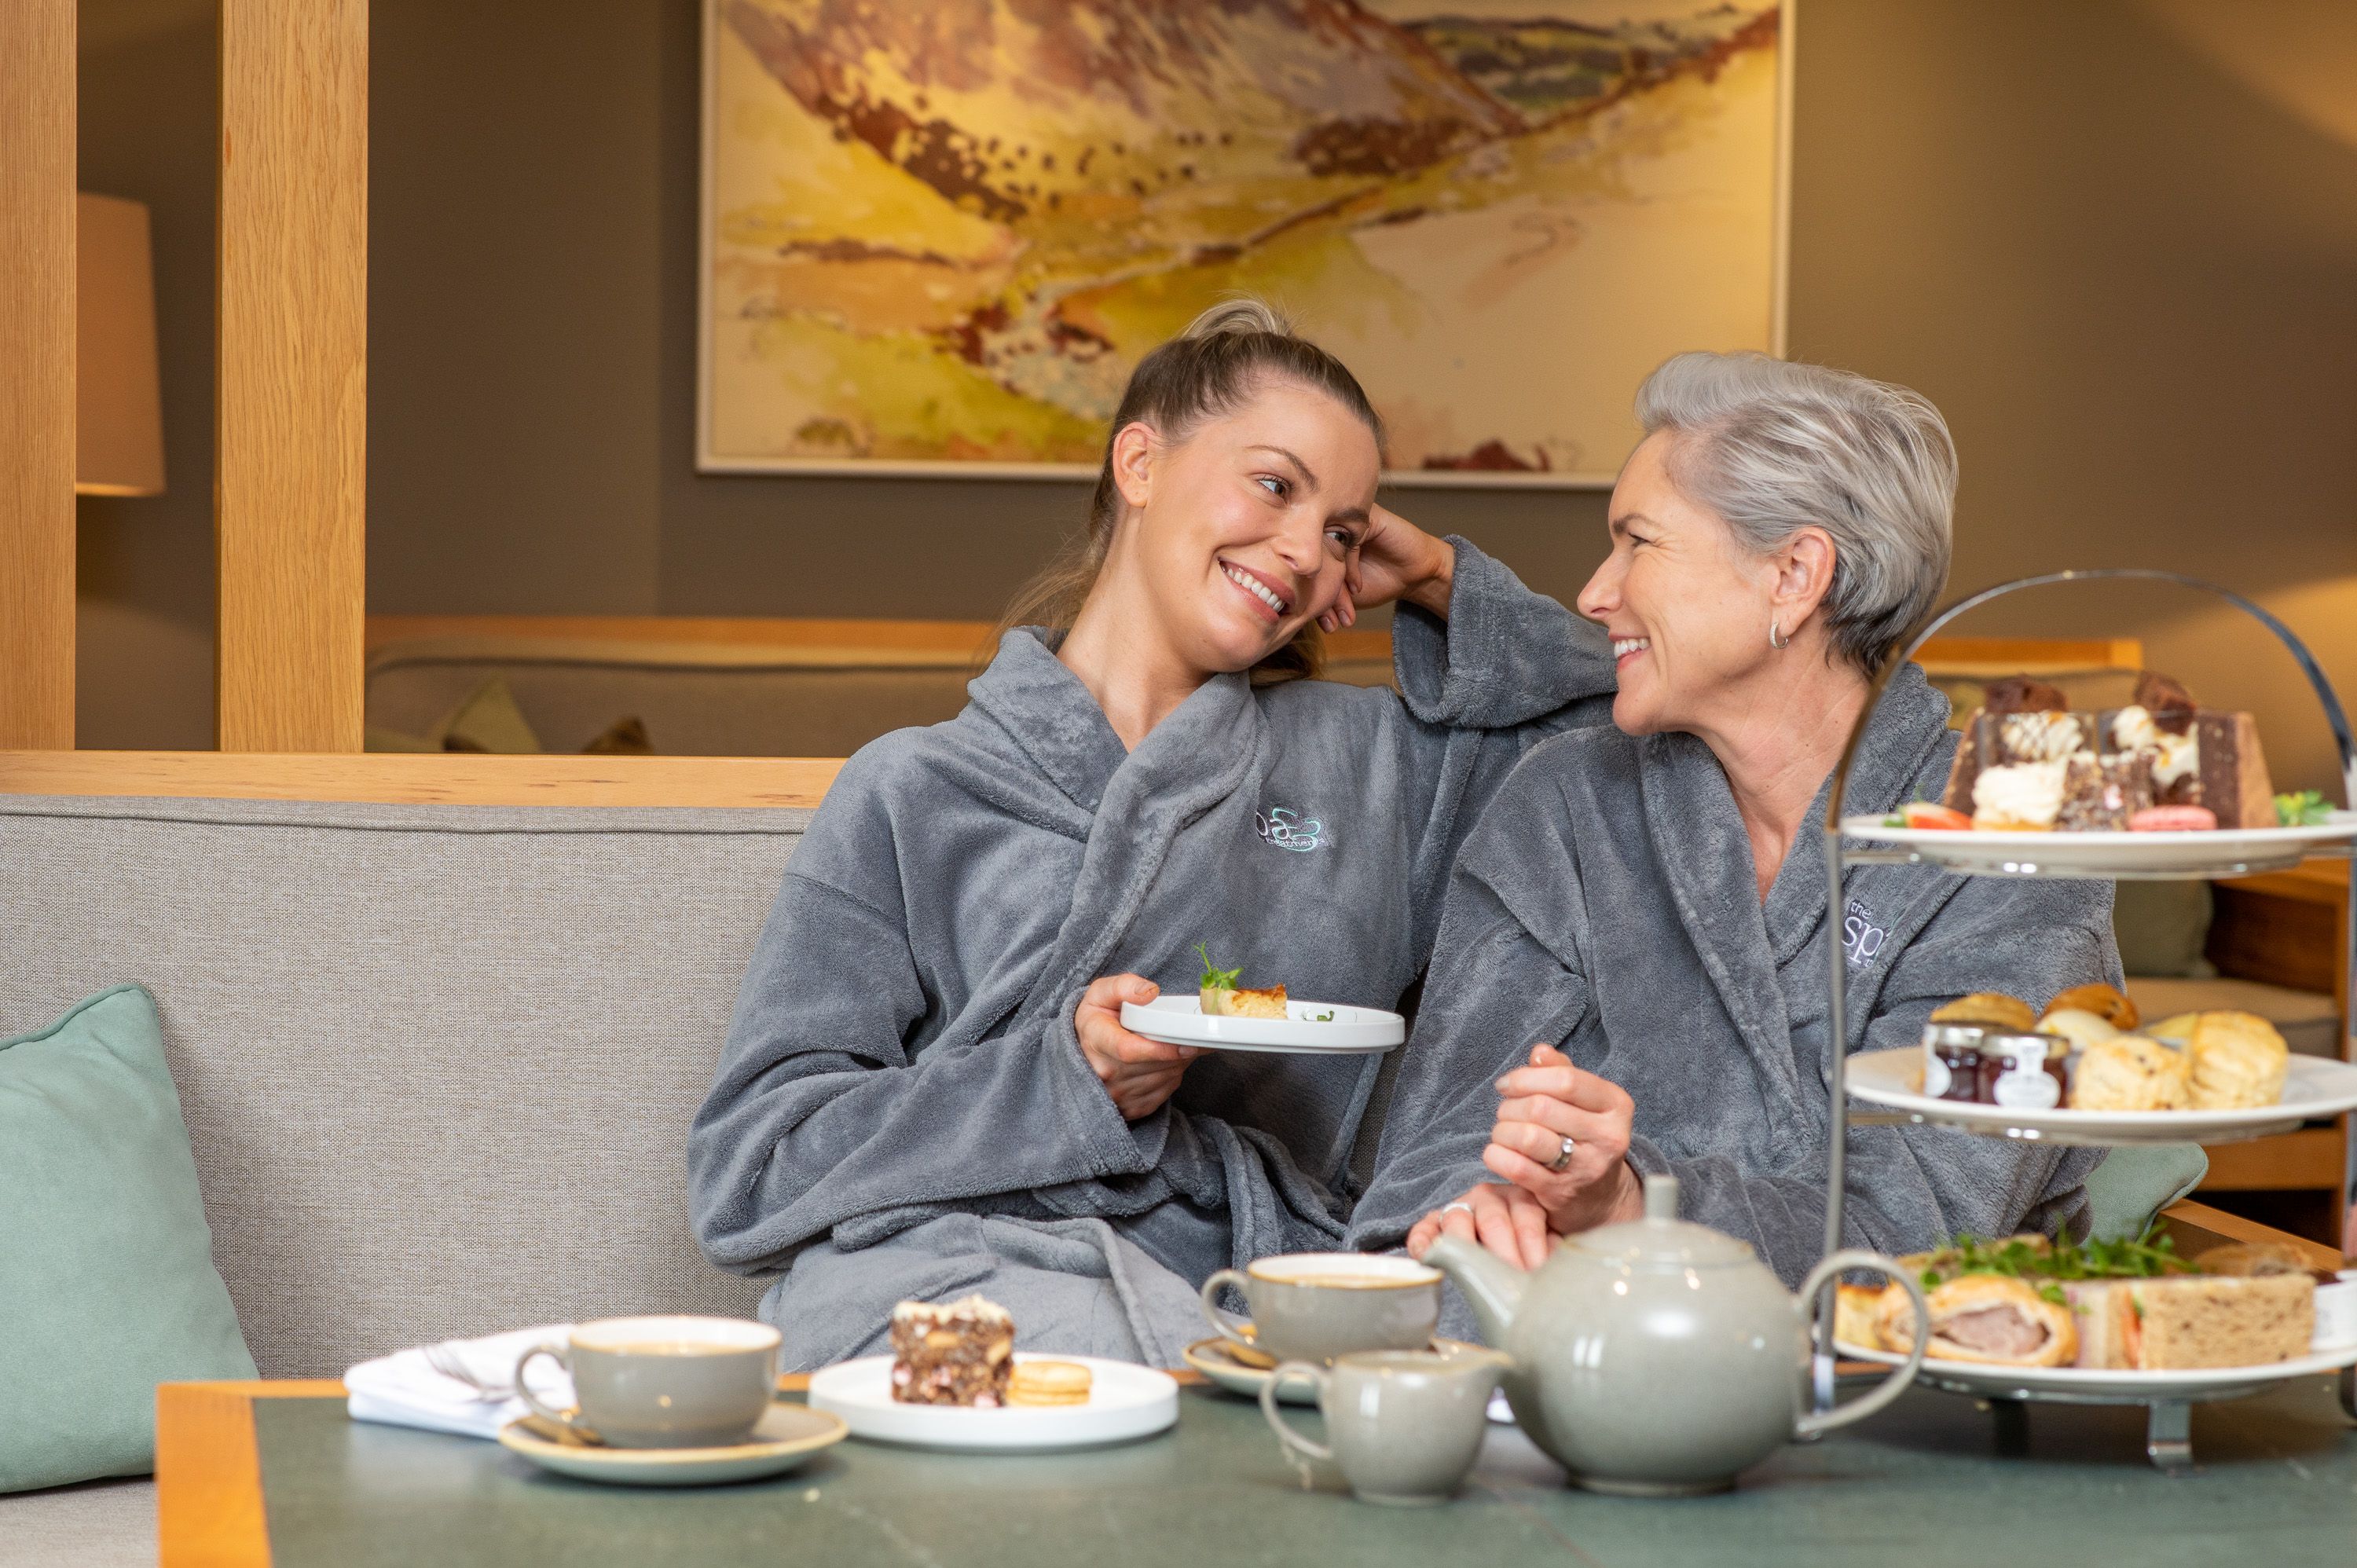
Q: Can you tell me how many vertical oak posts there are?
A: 2